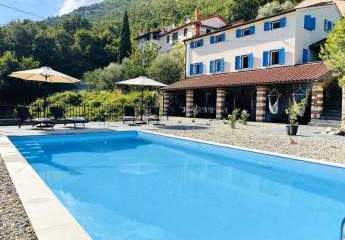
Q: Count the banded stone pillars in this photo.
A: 5